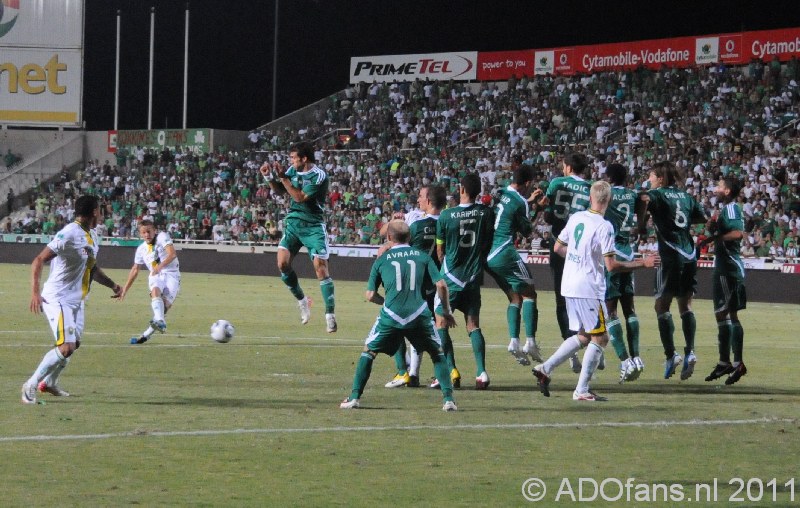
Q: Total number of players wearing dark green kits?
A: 9